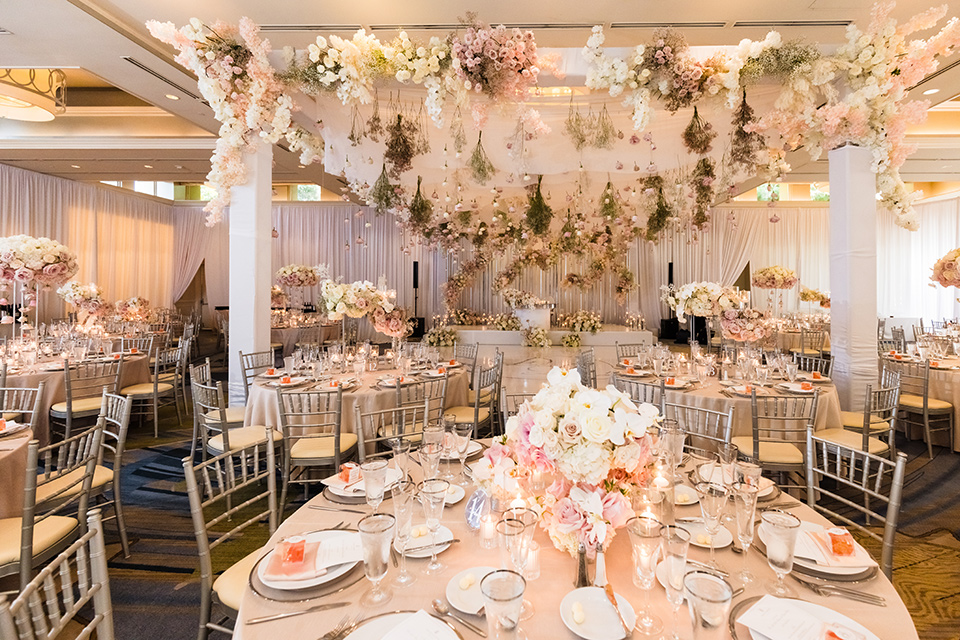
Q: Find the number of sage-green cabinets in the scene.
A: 0